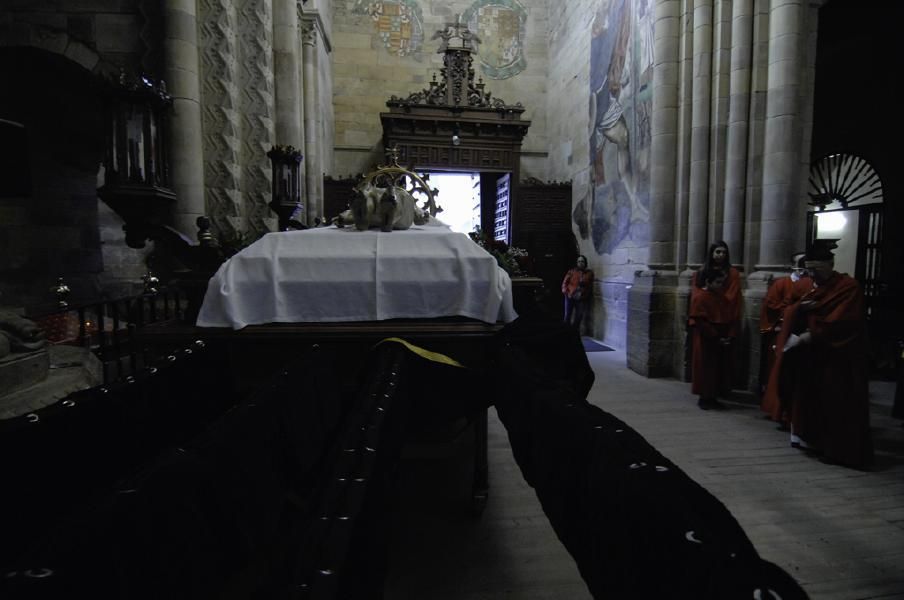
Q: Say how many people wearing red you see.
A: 5